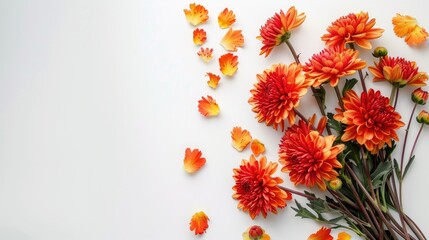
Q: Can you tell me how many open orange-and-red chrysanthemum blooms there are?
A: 8